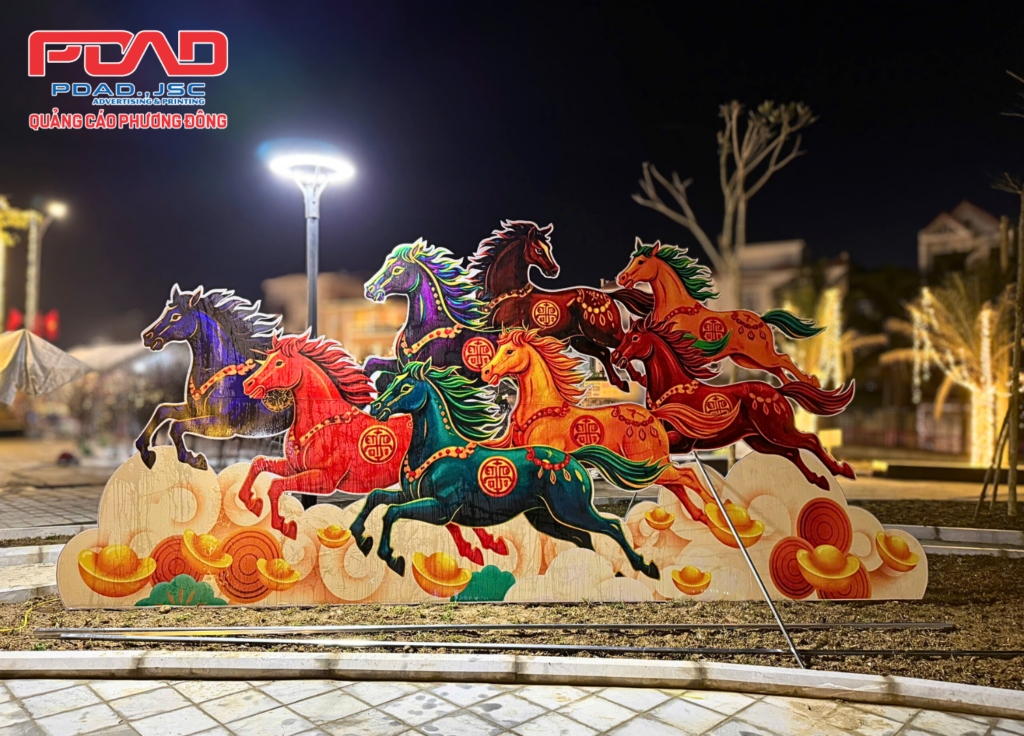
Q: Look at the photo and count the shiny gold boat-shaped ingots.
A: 10